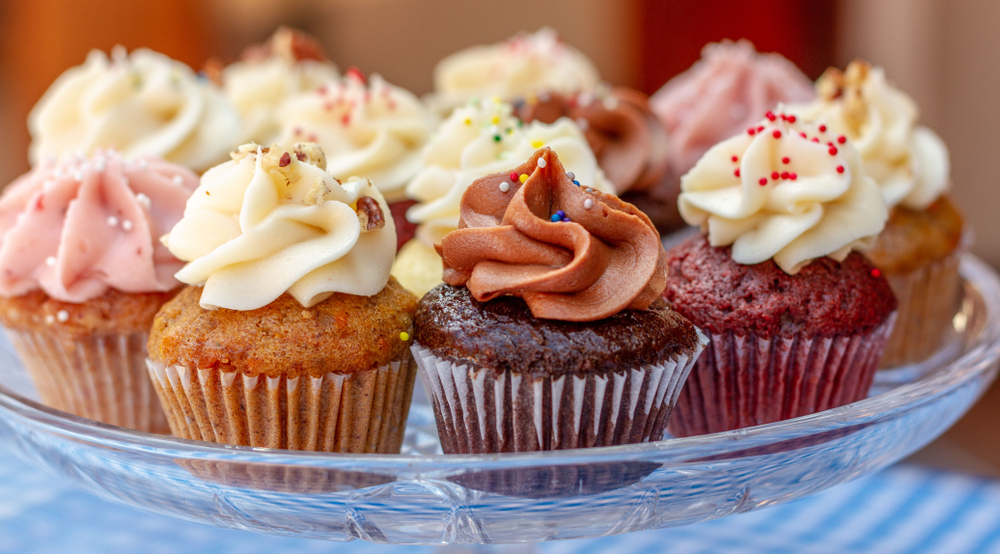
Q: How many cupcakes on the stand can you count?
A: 12